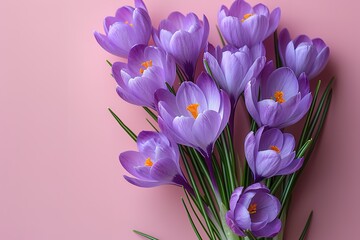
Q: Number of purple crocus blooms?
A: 11